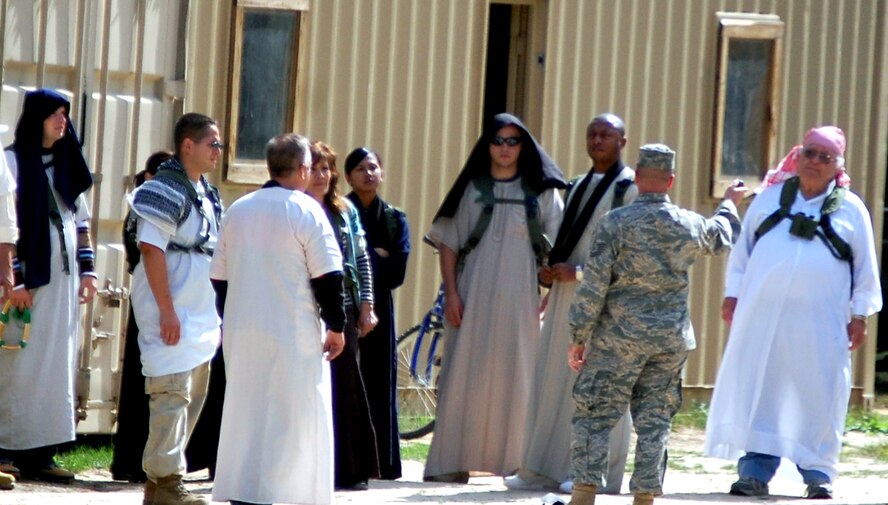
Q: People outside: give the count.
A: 11